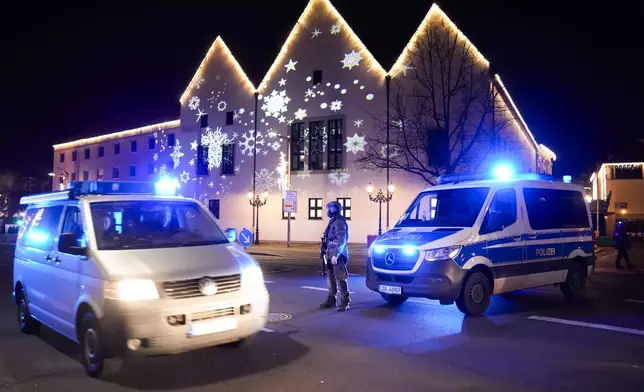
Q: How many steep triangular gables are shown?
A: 3